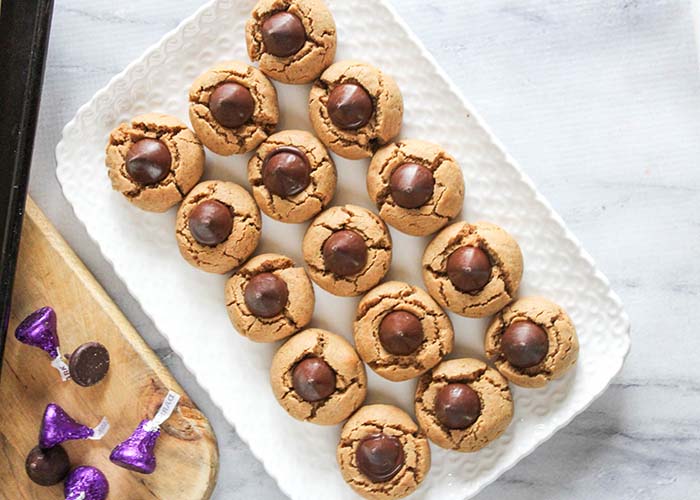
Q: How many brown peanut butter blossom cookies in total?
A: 15